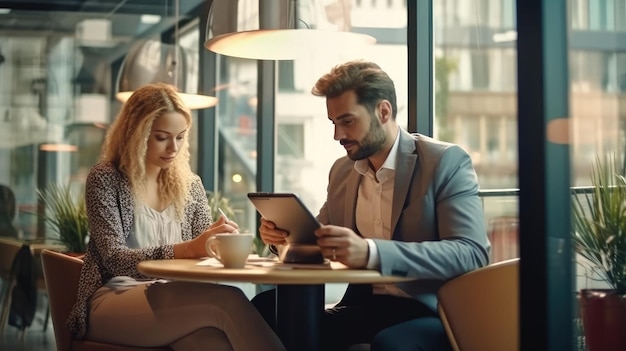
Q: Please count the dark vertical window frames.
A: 4